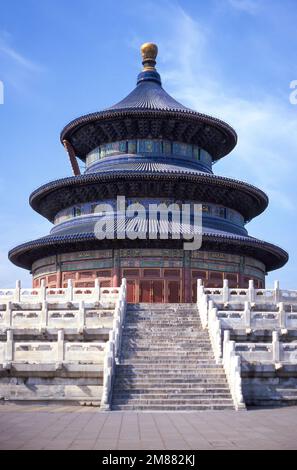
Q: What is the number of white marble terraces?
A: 3